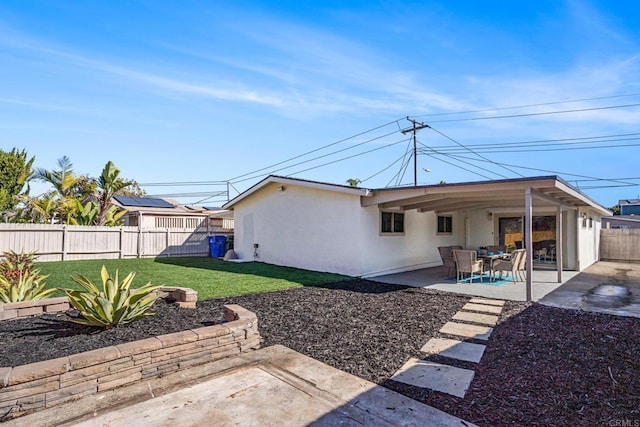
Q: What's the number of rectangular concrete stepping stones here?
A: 6